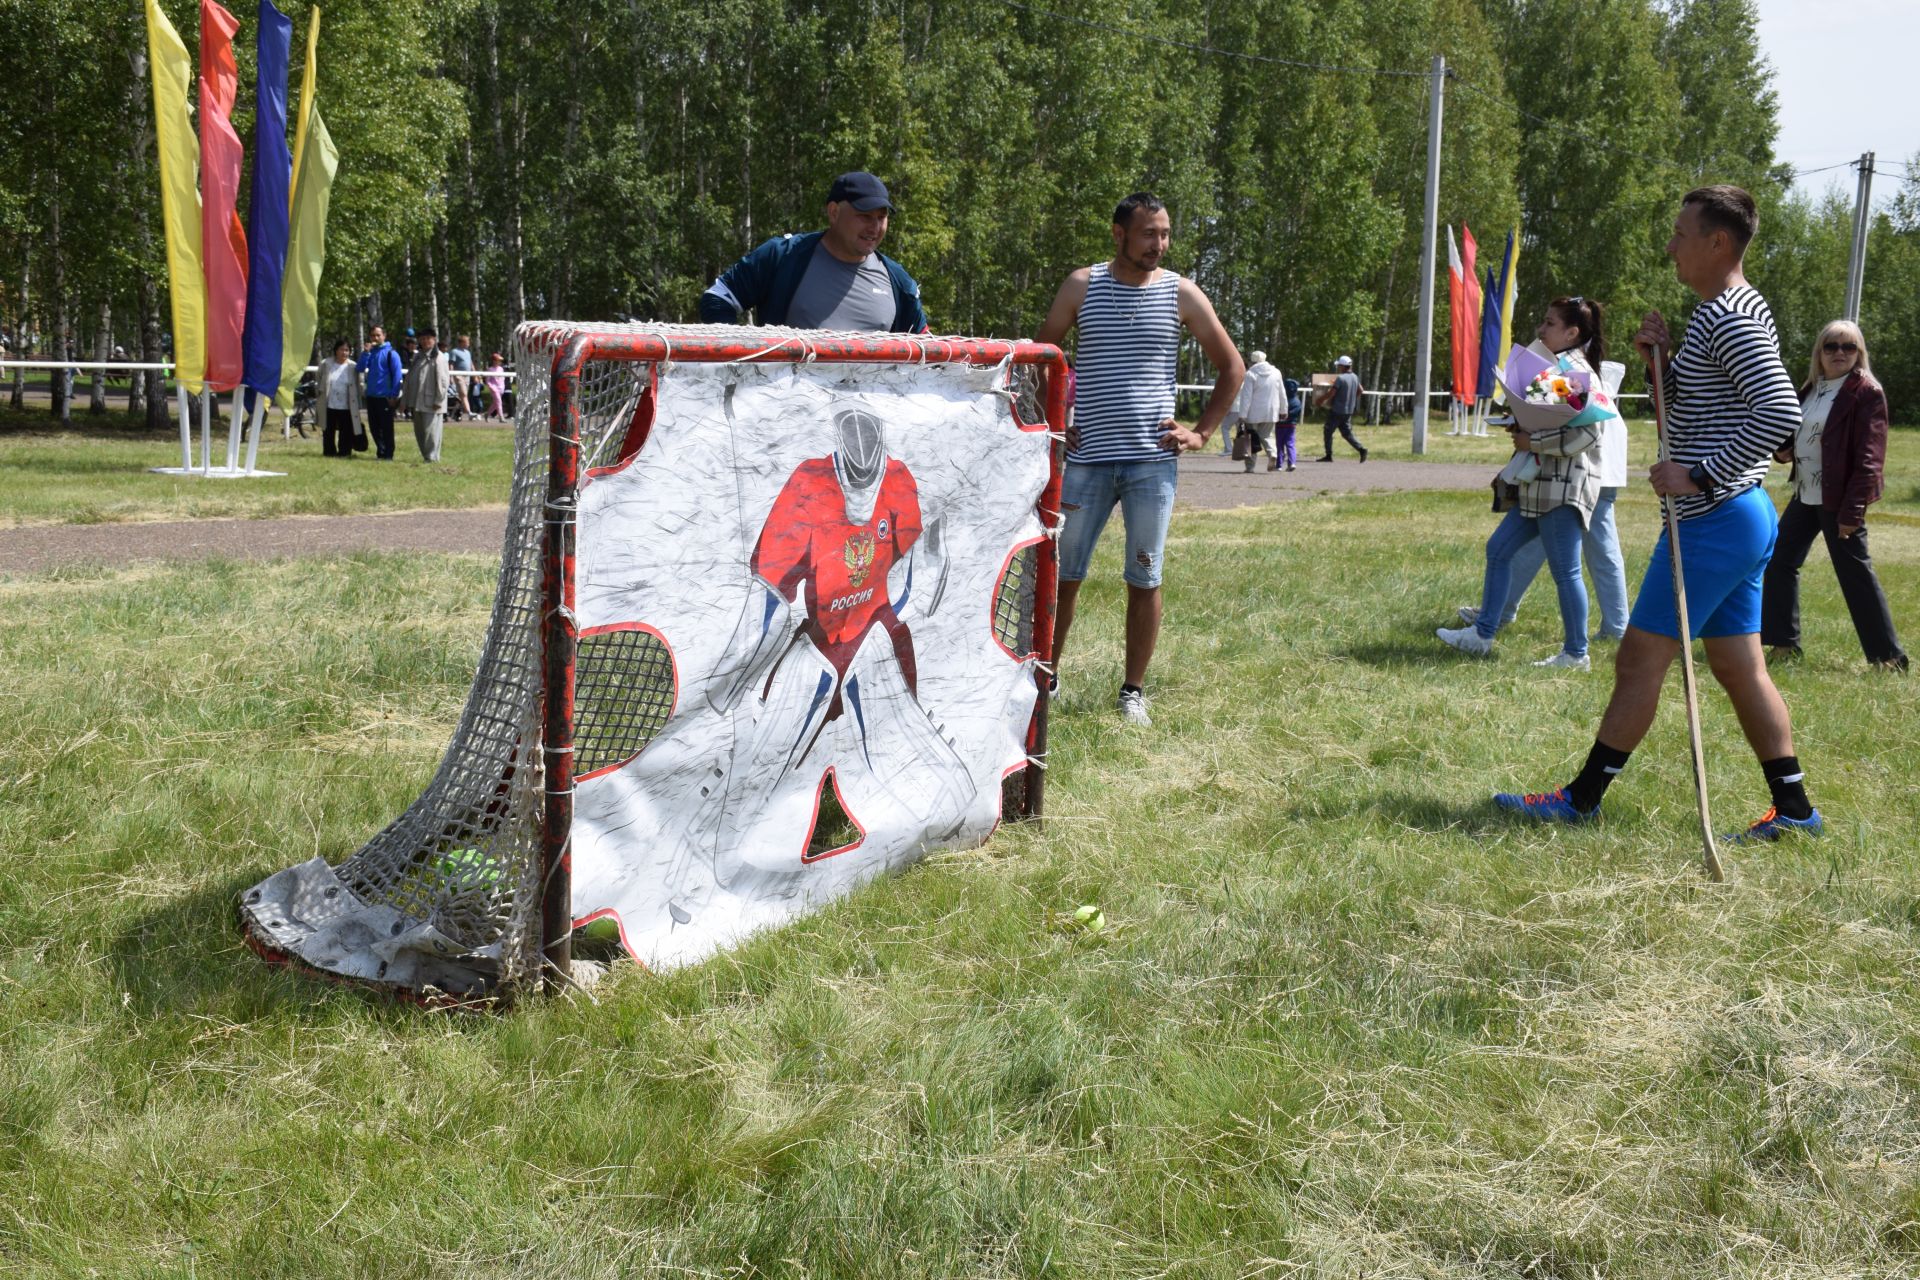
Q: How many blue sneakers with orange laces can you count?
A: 2